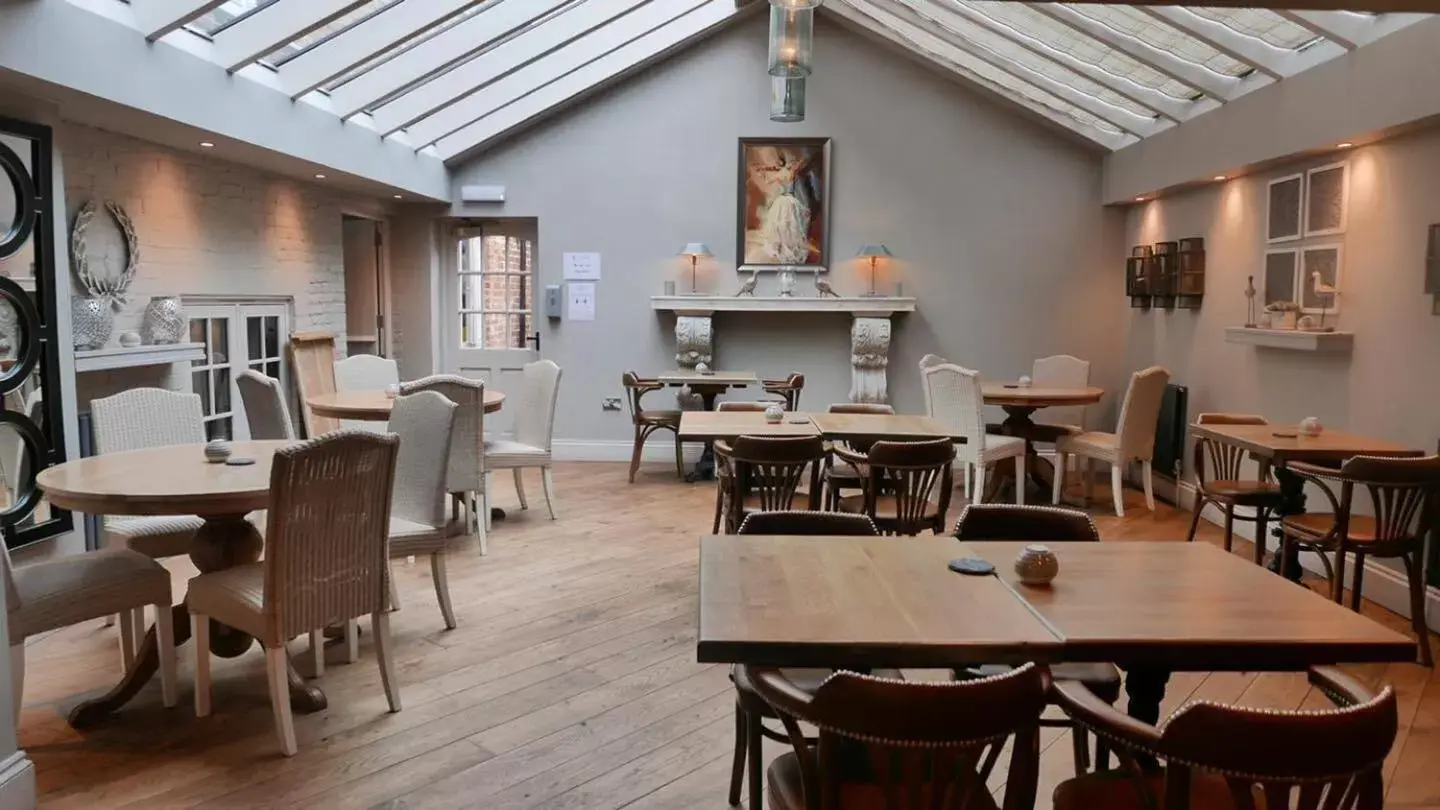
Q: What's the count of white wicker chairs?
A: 12